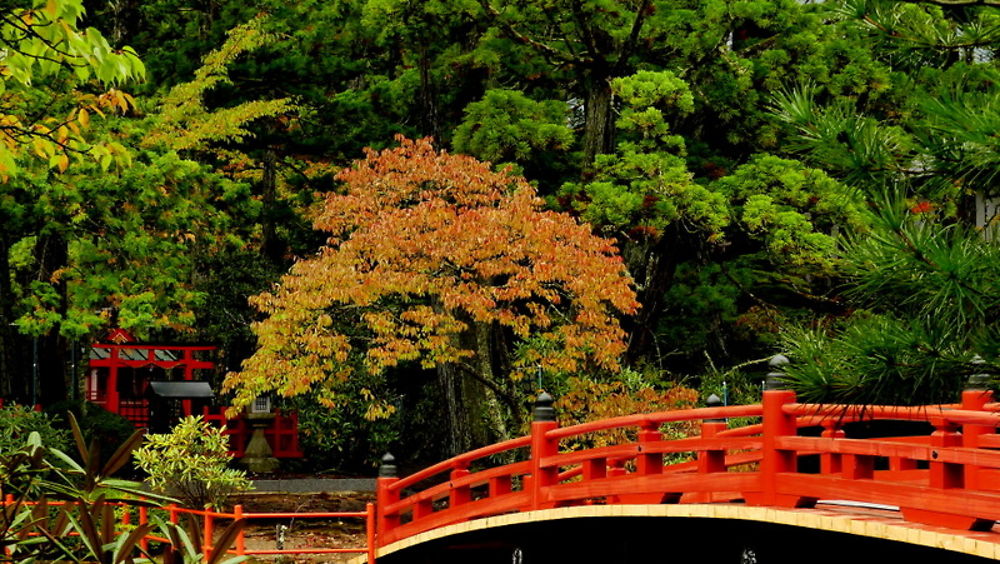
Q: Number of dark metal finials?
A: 5